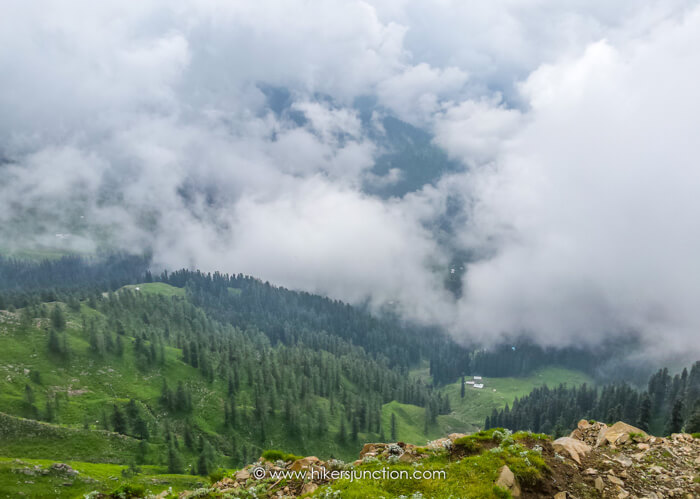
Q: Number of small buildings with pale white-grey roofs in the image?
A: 3